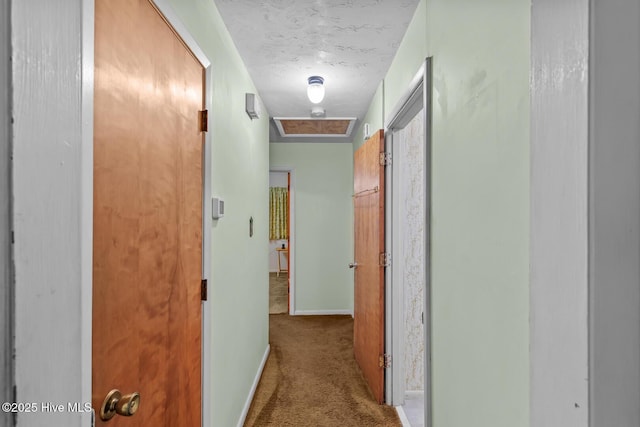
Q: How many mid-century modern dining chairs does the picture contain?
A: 0